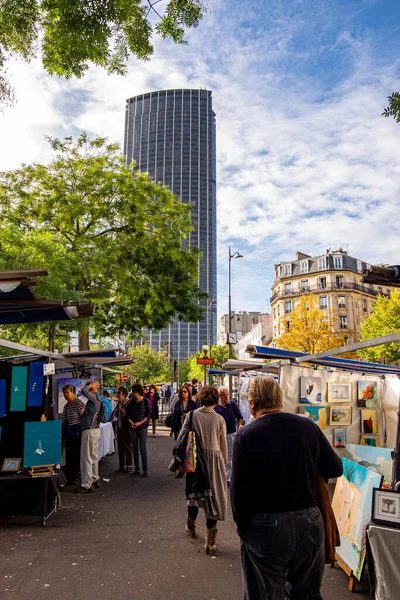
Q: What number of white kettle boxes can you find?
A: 0